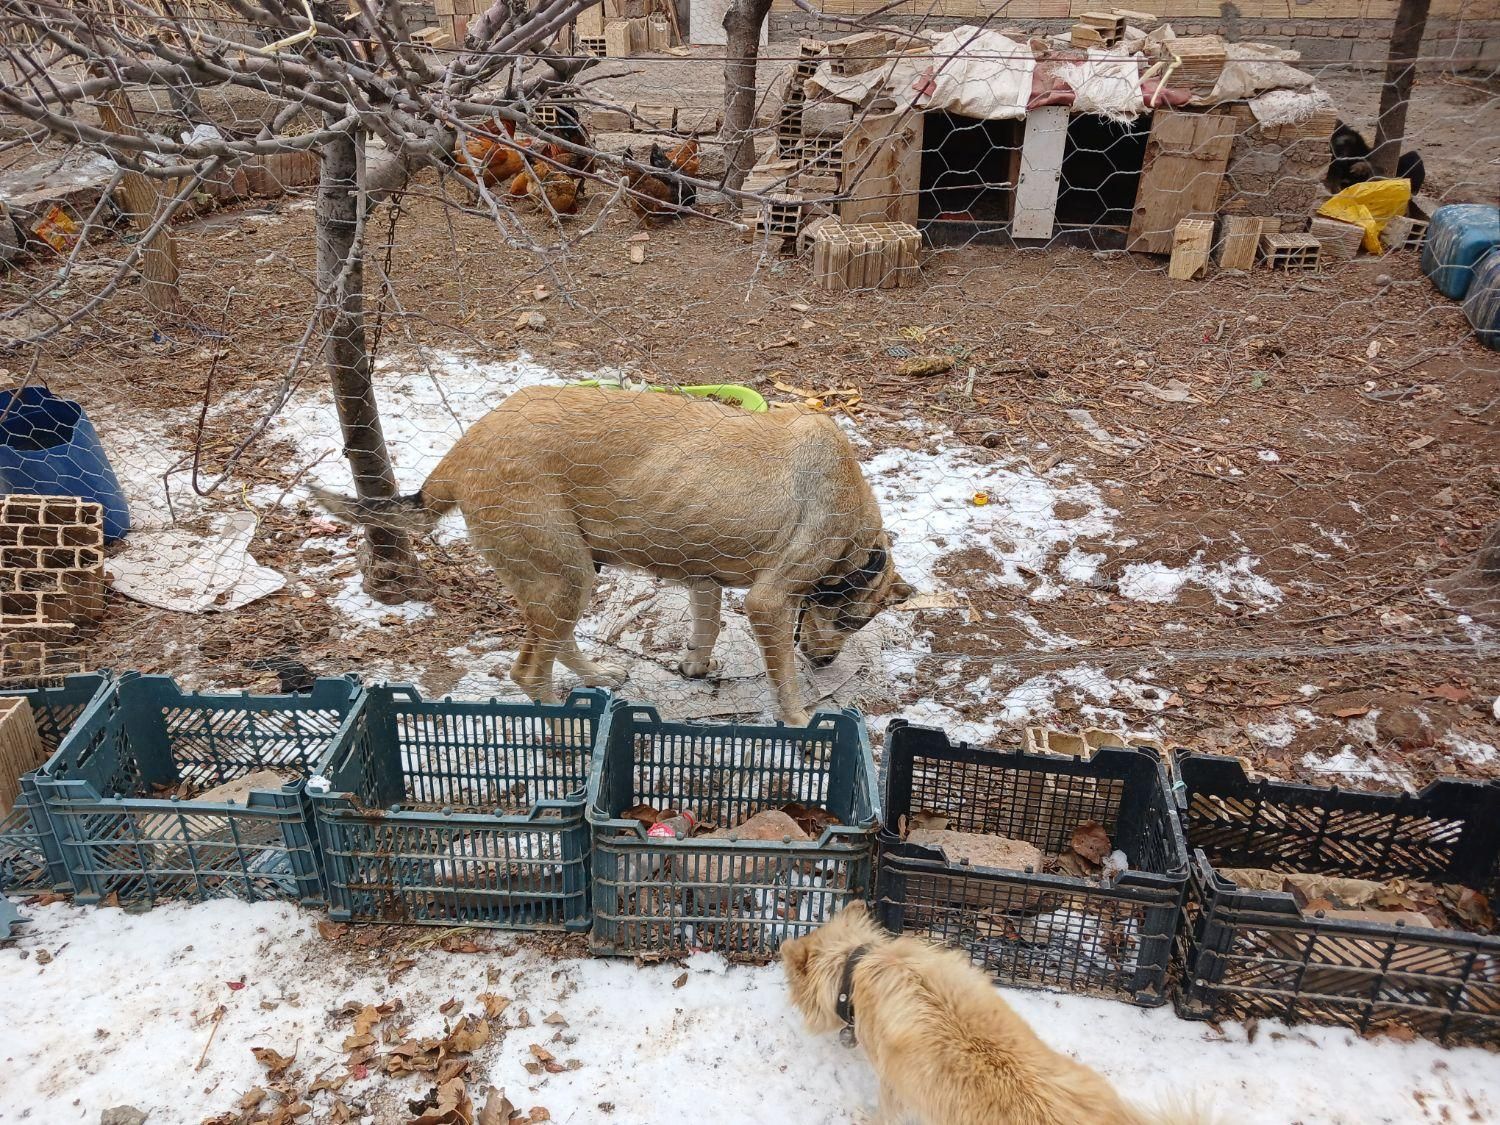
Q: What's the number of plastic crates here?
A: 6